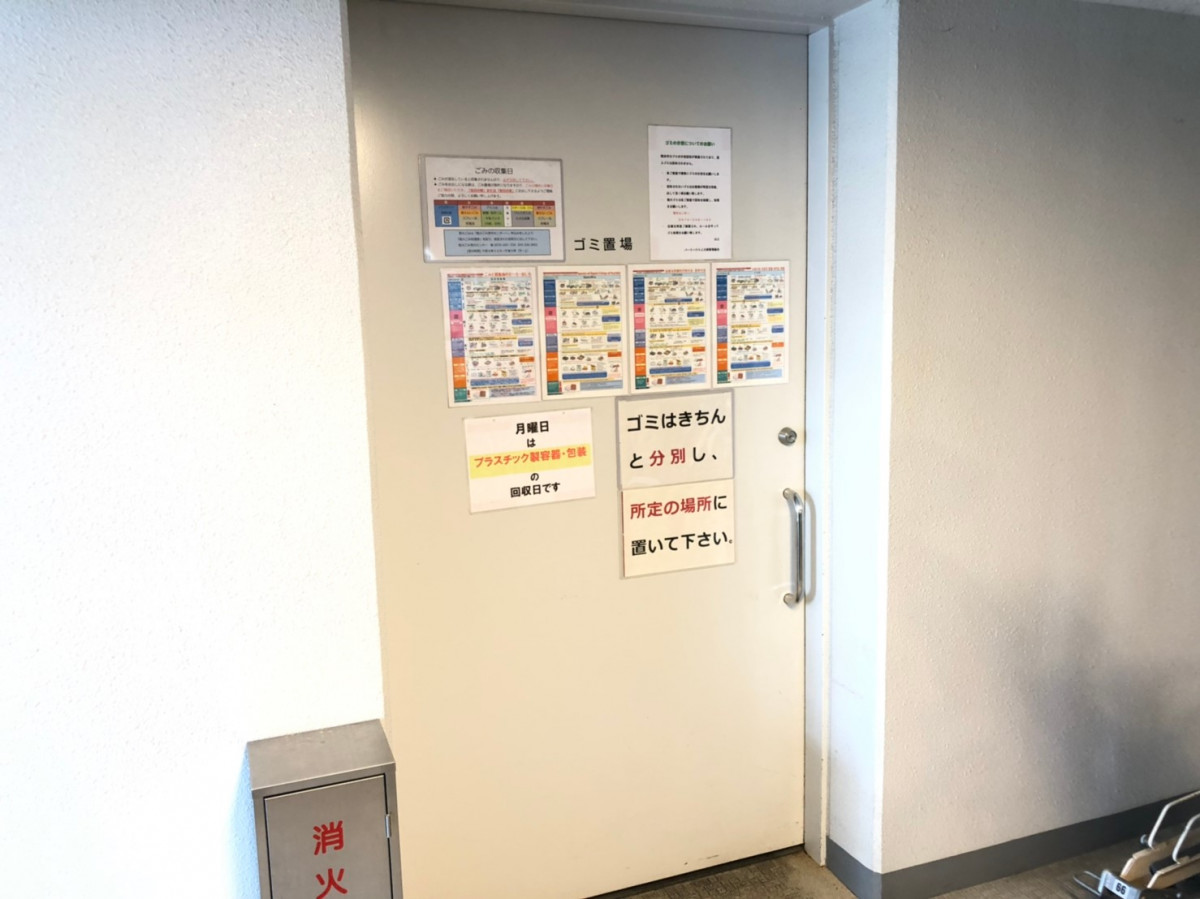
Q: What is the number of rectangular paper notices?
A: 9